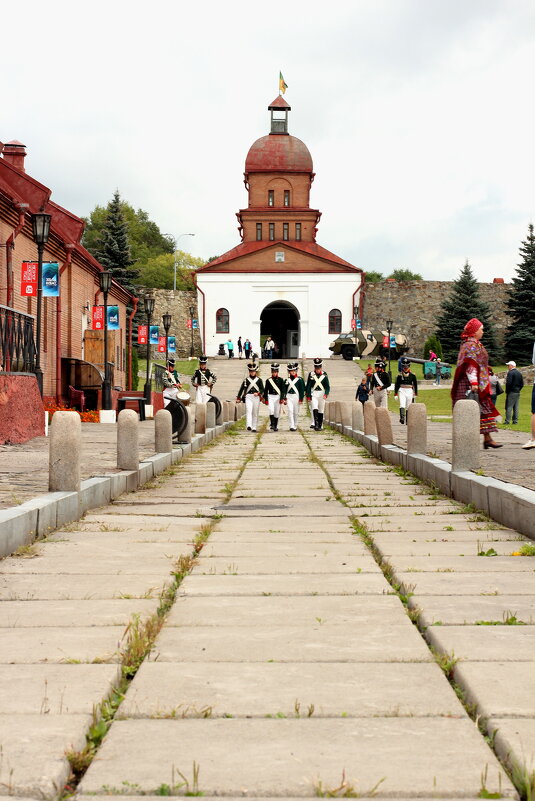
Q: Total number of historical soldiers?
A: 8